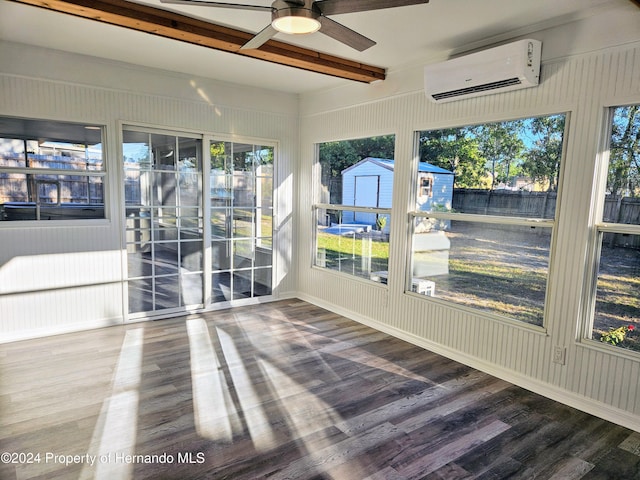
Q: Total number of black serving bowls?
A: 0